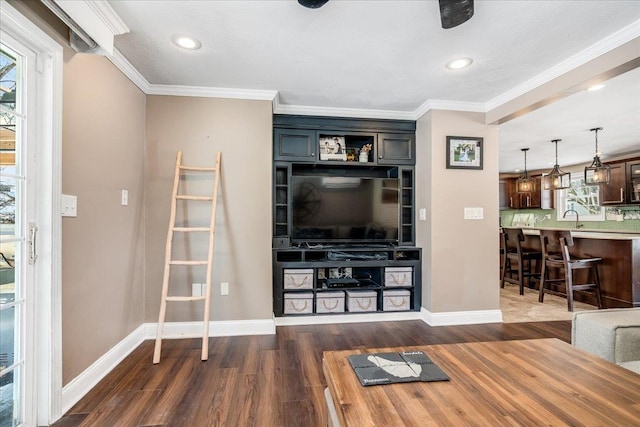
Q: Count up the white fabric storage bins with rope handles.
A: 6